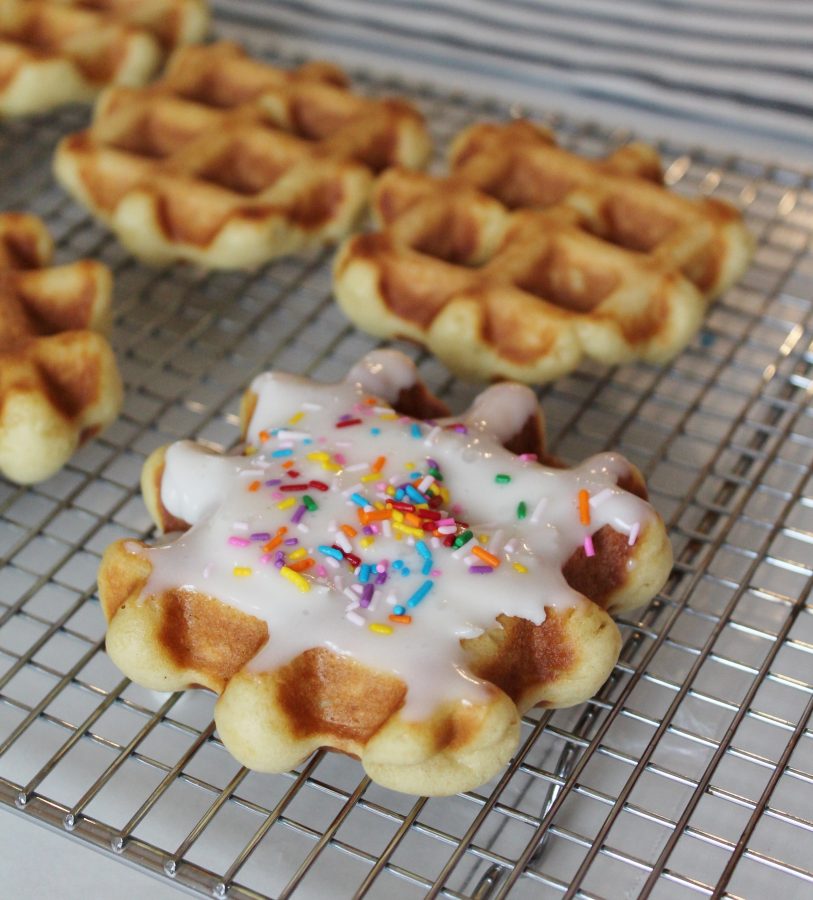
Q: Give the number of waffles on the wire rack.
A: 5